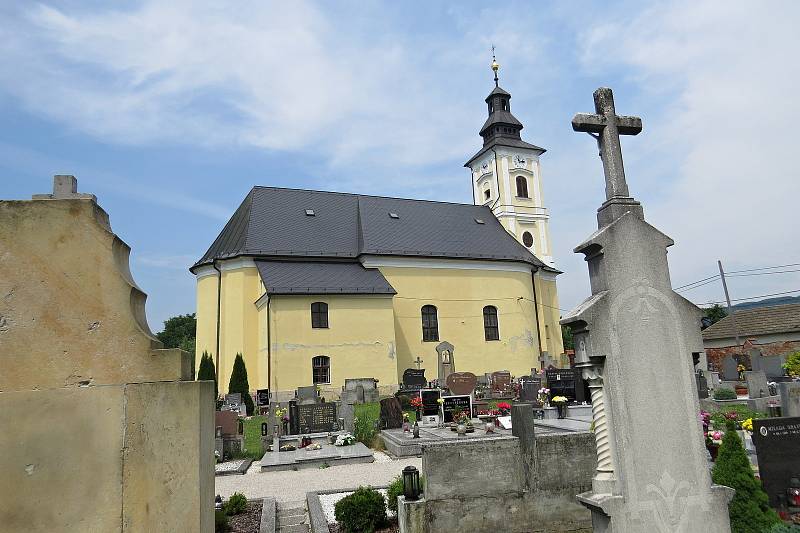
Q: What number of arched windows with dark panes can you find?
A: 5